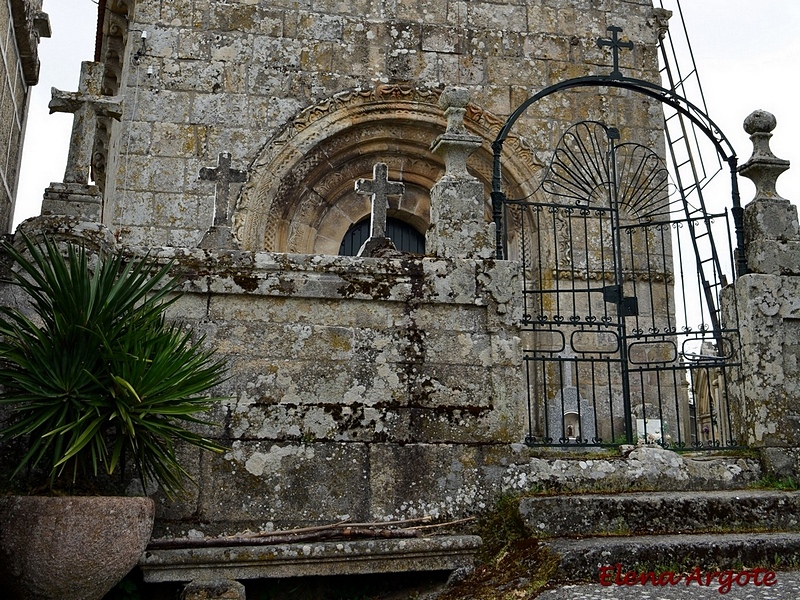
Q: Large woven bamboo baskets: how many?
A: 0